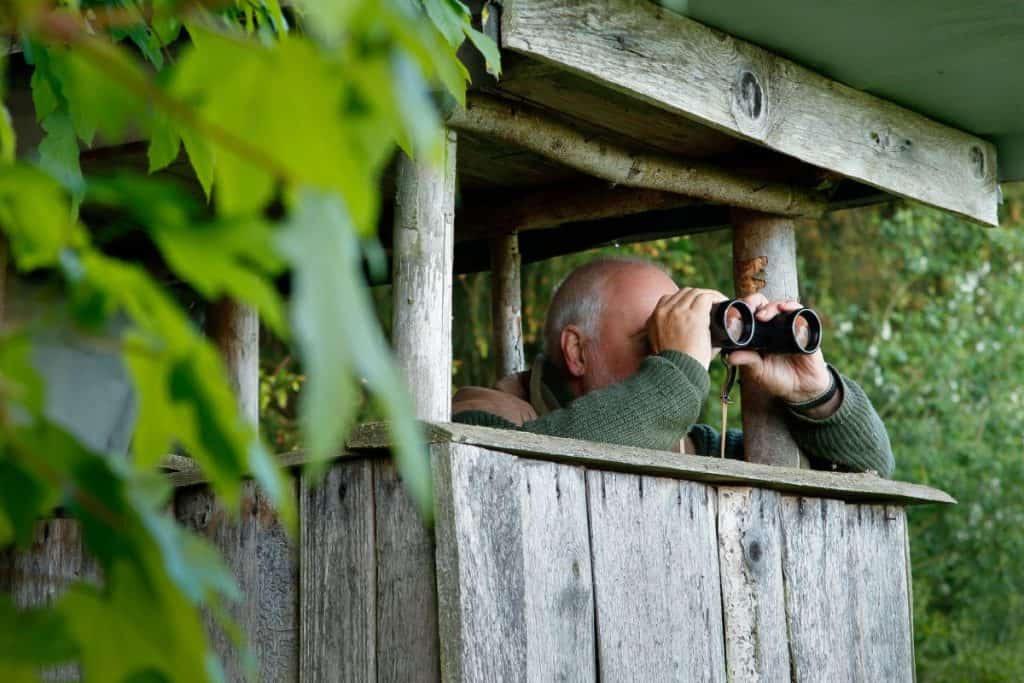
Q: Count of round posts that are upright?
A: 4